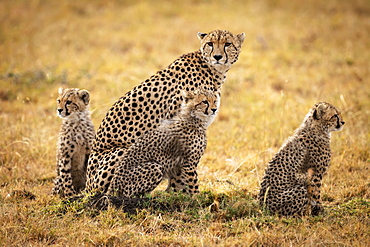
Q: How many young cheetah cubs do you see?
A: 3